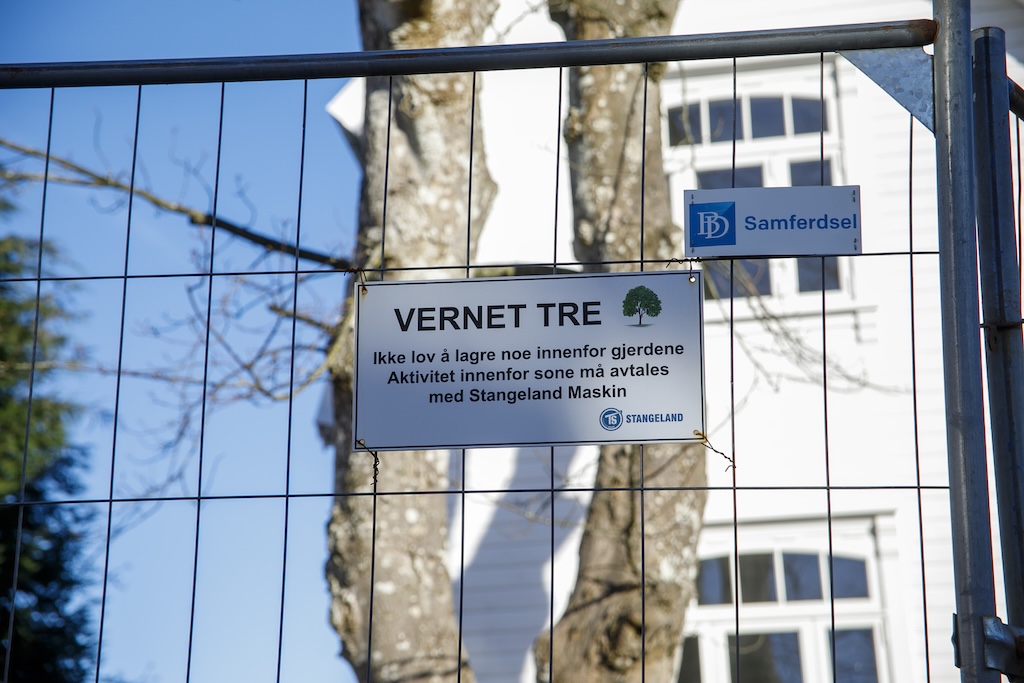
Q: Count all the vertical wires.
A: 11